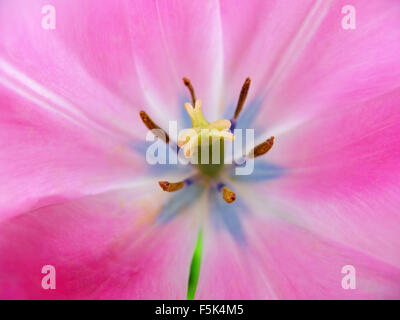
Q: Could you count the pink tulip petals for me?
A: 6